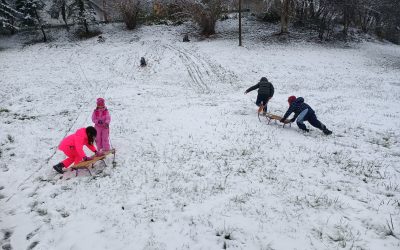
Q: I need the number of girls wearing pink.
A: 2